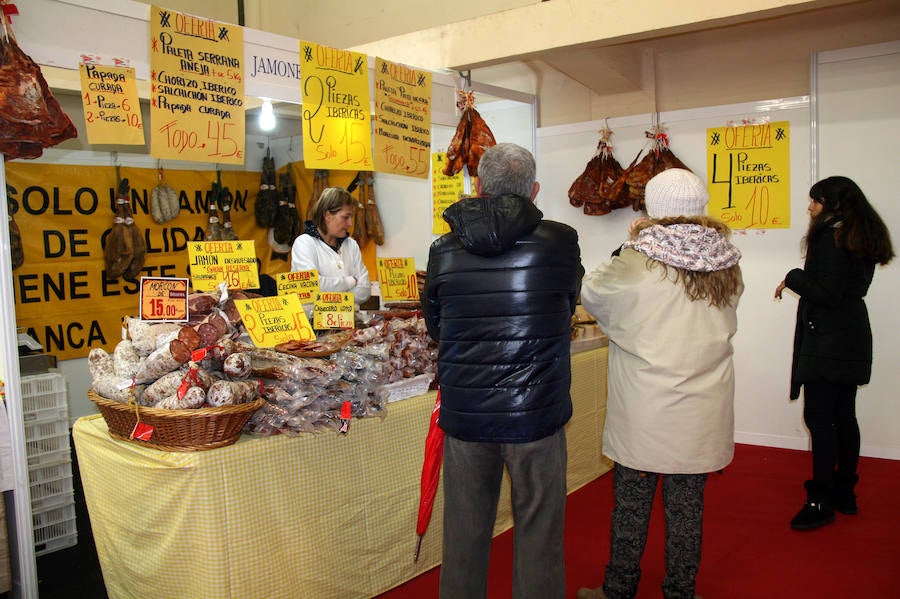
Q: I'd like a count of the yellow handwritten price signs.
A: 11